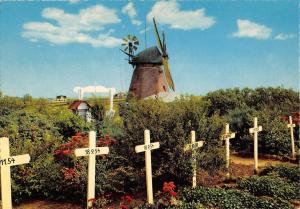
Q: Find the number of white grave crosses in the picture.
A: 7